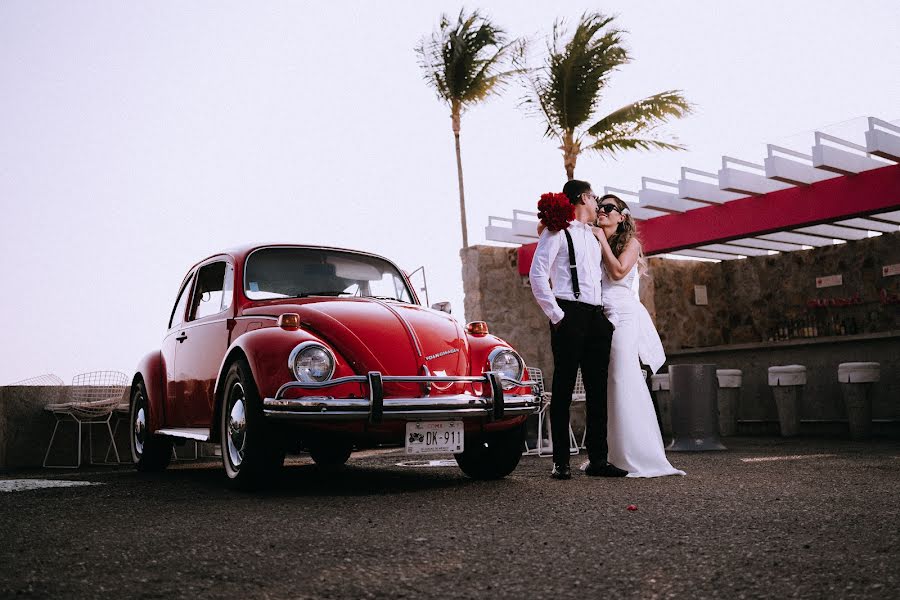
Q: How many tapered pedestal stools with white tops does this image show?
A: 4